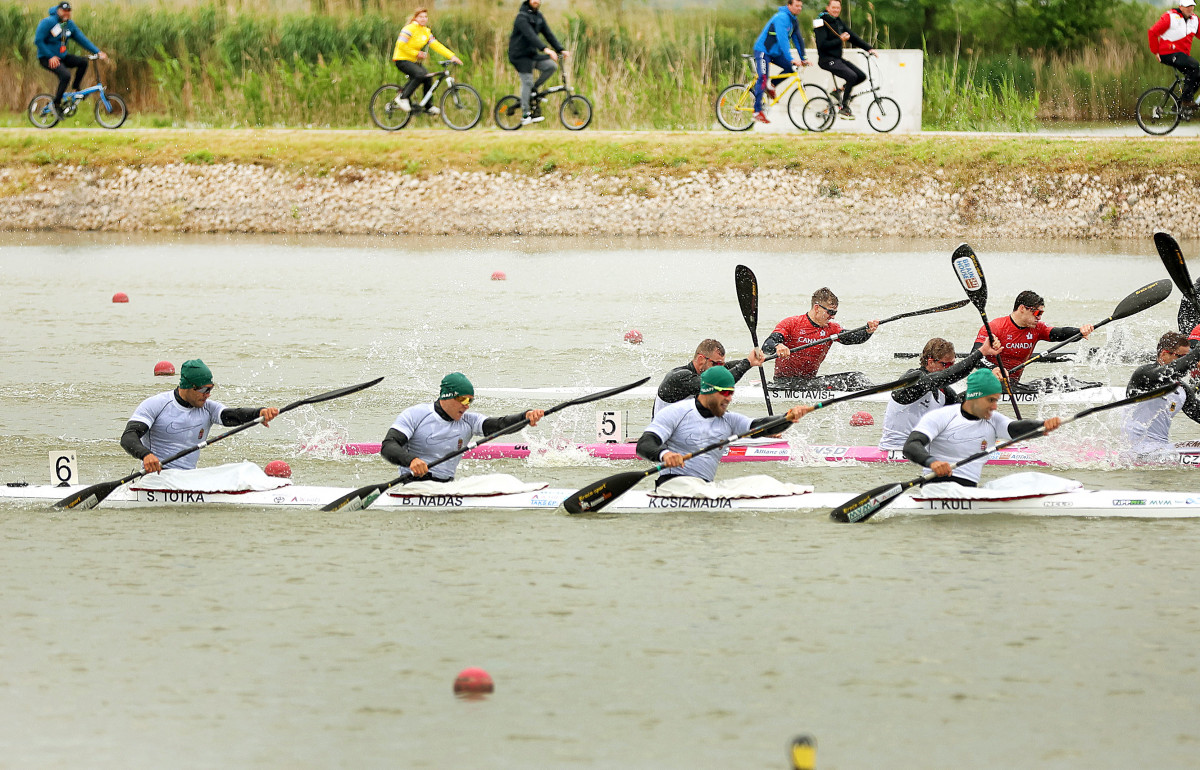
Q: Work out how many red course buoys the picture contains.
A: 7